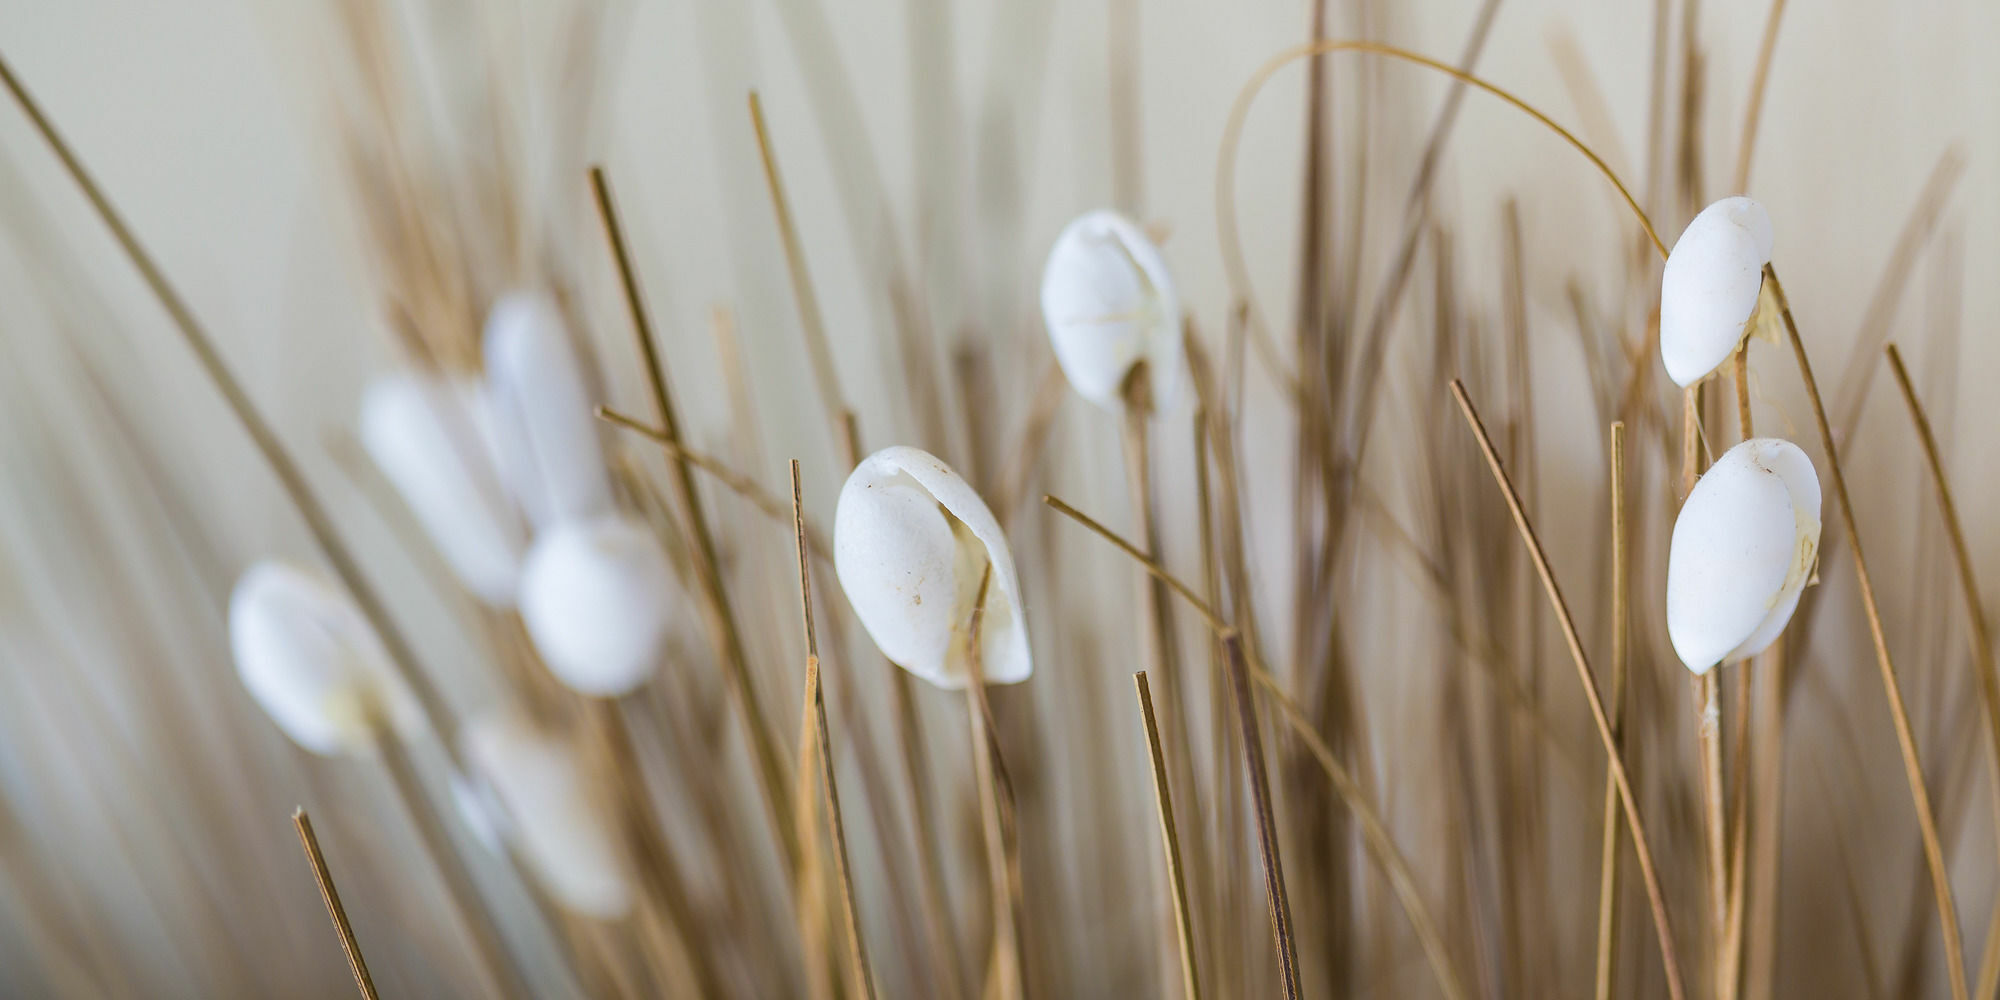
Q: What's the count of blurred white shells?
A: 5